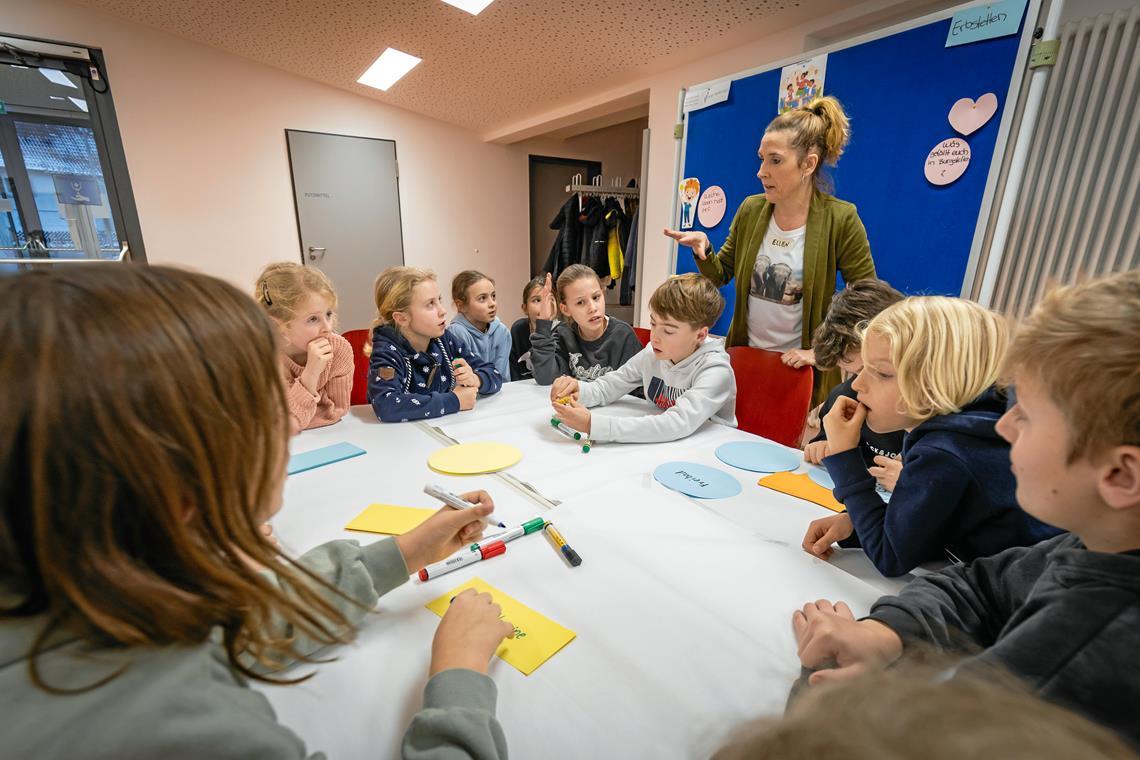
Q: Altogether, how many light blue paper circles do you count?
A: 3